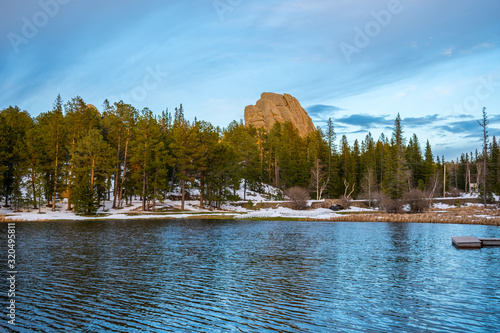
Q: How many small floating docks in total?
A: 1